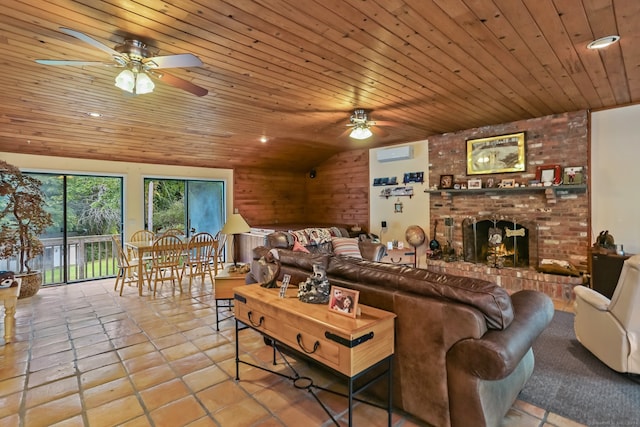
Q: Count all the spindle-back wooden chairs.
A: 6